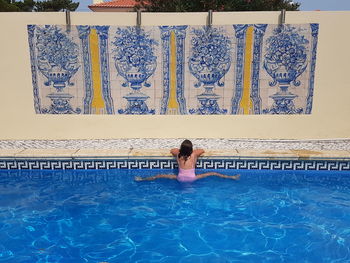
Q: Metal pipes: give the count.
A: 4